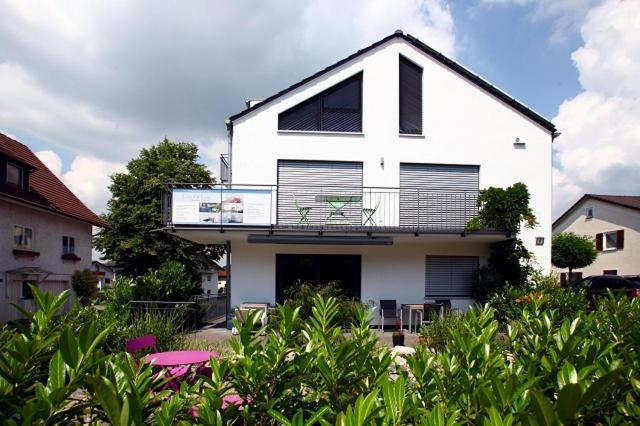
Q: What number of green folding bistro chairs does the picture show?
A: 2